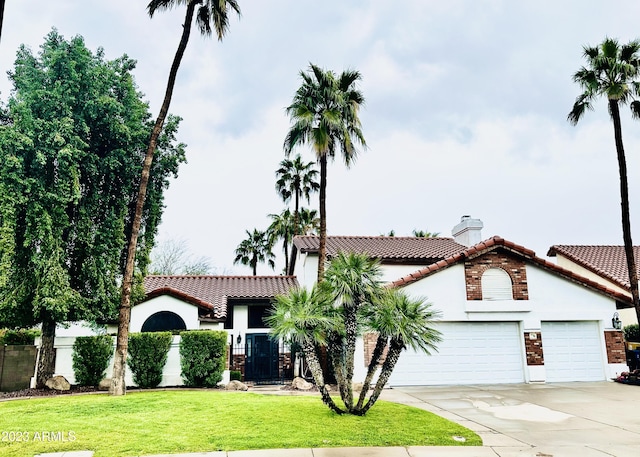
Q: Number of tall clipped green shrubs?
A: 3